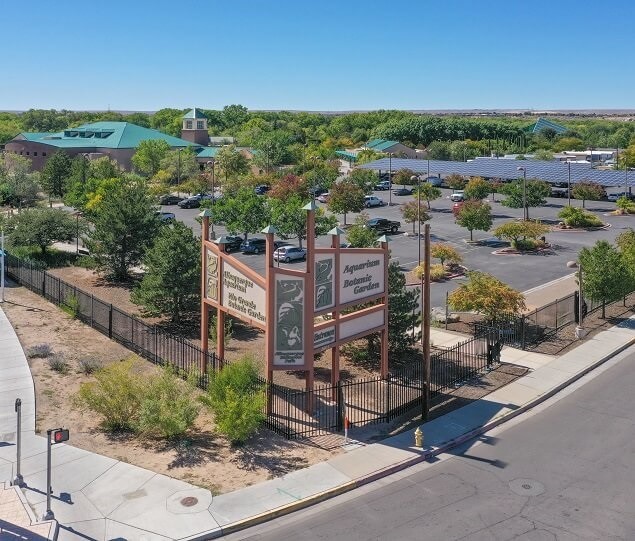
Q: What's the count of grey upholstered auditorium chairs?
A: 0